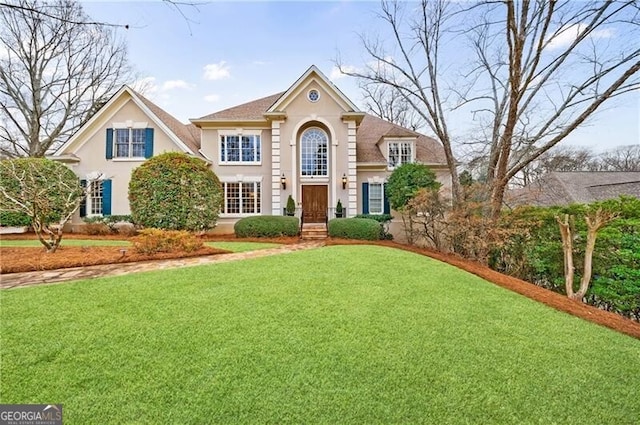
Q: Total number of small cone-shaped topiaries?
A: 2